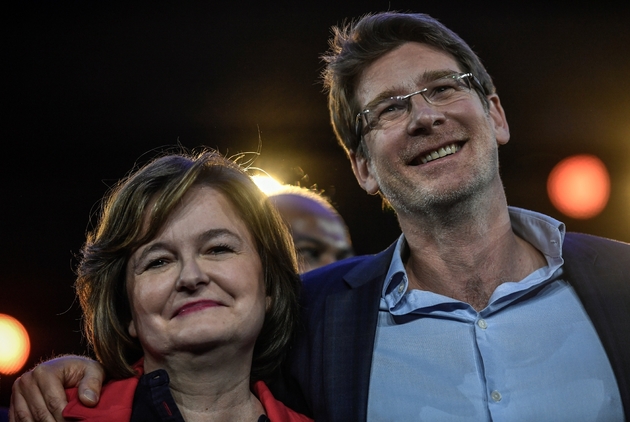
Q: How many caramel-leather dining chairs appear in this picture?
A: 0